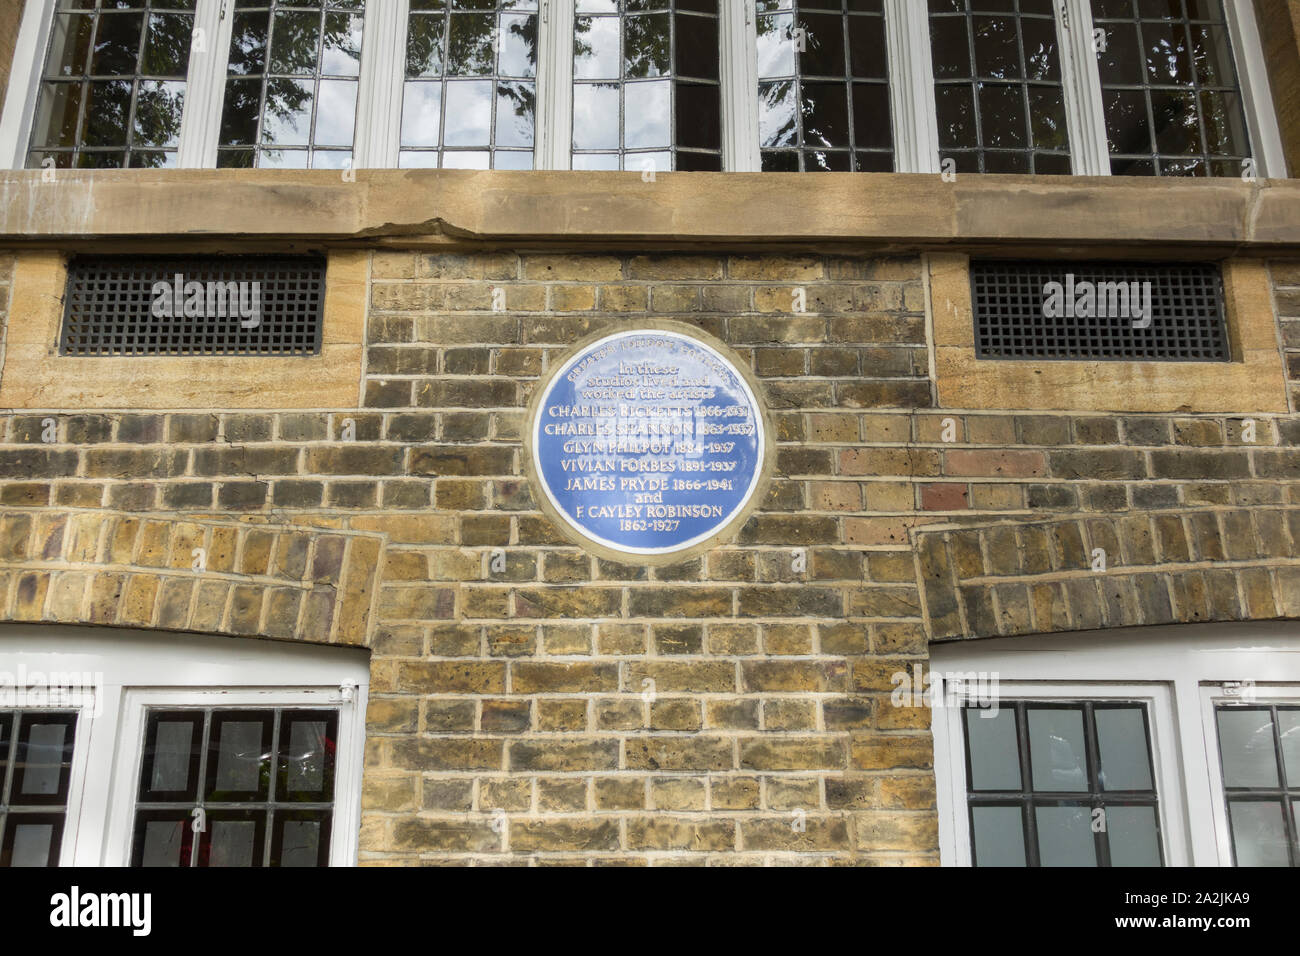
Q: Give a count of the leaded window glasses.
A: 11